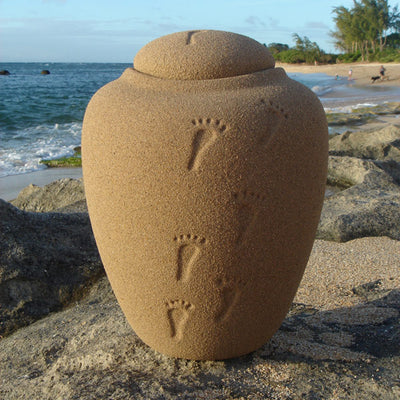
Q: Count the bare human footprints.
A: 6